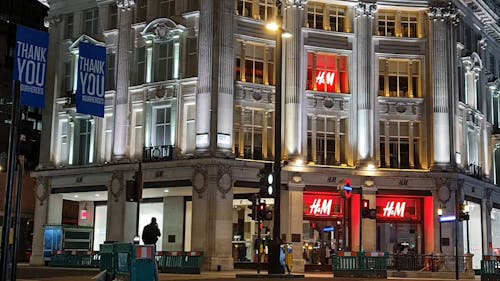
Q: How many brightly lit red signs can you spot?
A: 3